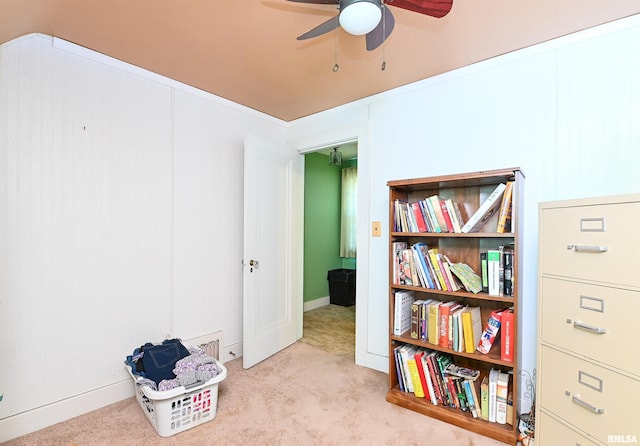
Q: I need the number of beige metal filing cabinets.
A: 1